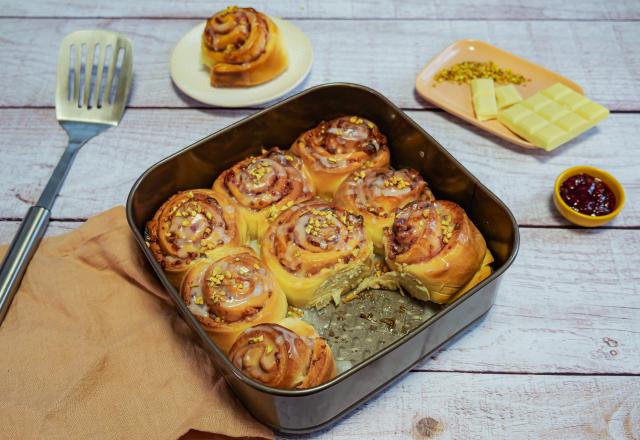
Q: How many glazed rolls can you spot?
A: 9